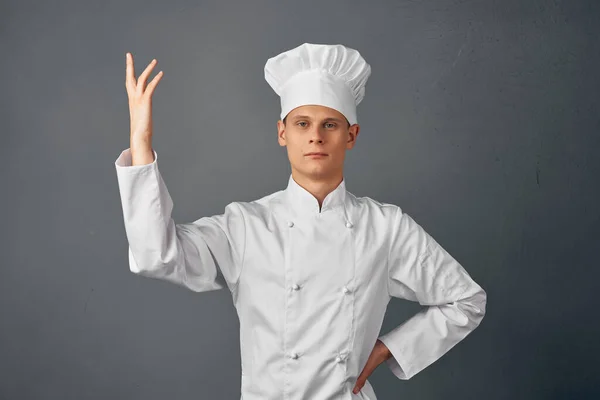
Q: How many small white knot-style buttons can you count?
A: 6